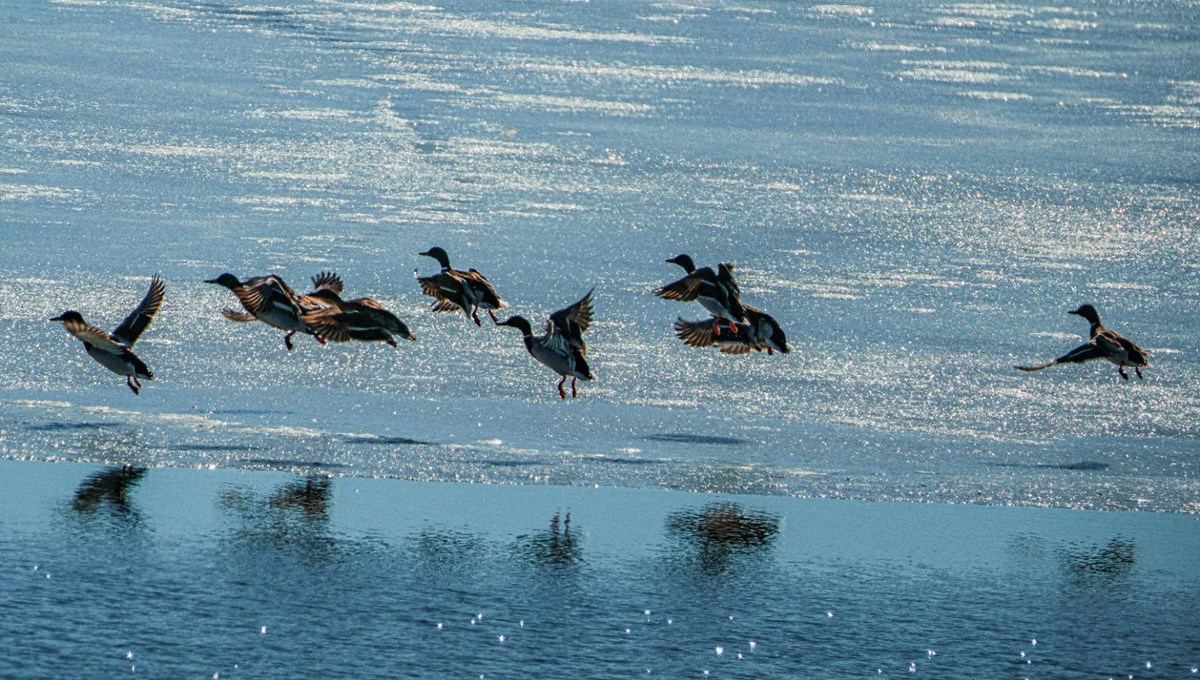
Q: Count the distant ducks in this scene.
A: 8